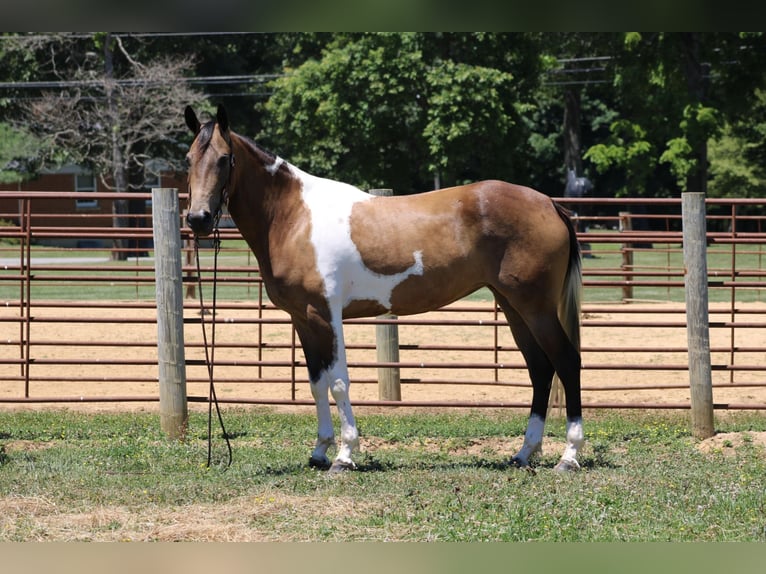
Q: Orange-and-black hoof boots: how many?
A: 0